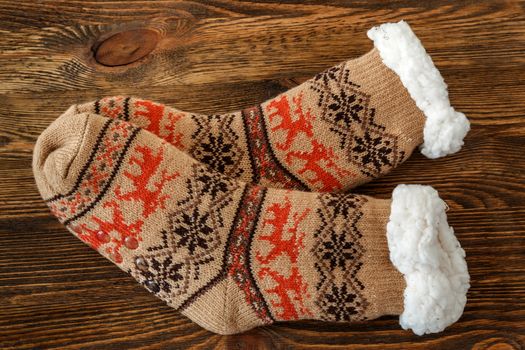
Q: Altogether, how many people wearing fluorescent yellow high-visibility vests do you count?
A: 0